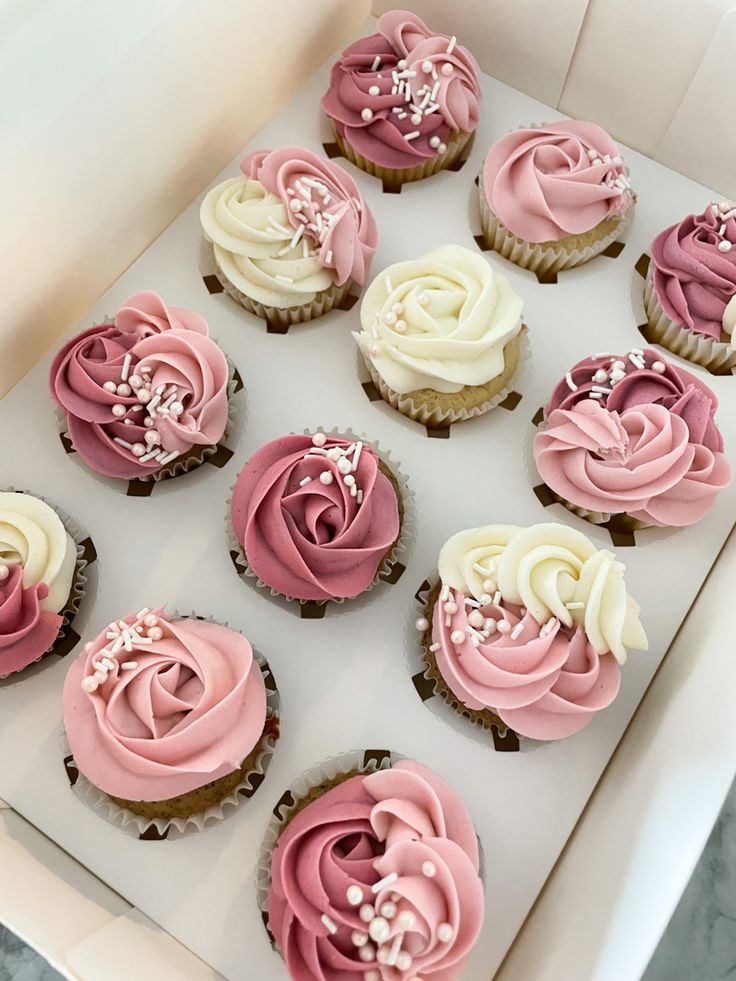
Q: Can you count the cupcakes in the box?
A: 12